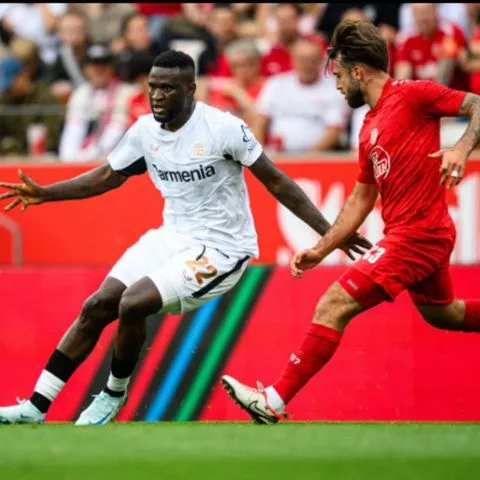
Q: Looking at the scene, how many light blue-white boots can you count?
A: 2